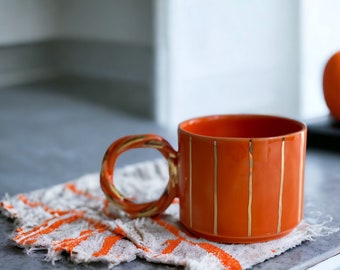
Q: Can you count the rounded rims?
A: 1